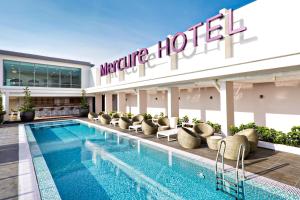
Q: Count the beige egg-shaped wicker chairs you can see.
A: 11